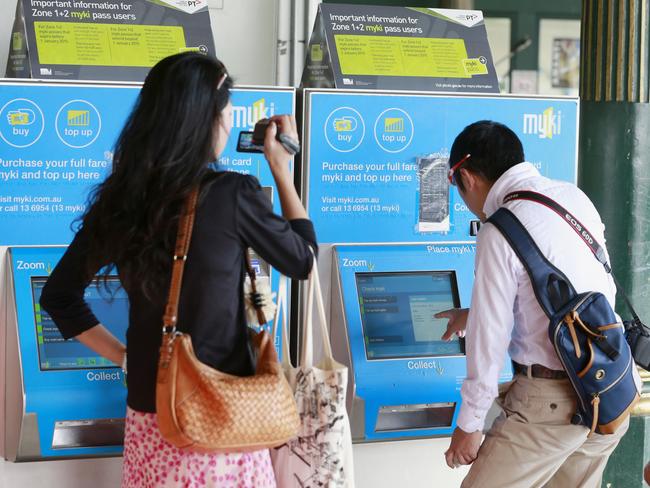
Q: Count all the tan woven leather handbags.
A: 1